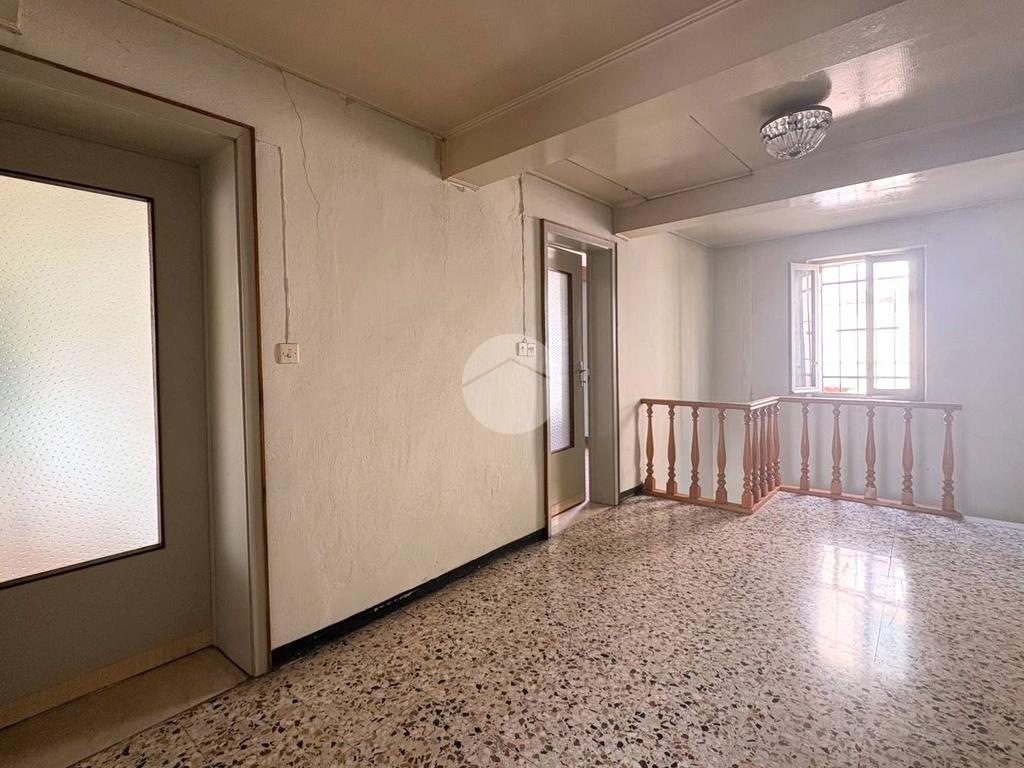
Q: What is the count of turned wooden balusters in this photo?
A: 14